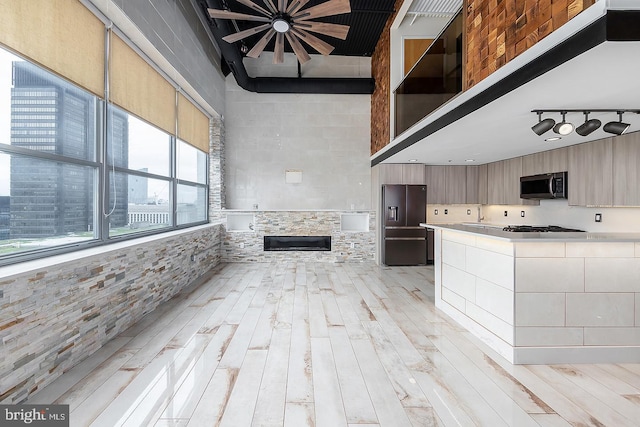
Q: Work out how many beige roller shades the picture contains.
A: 3